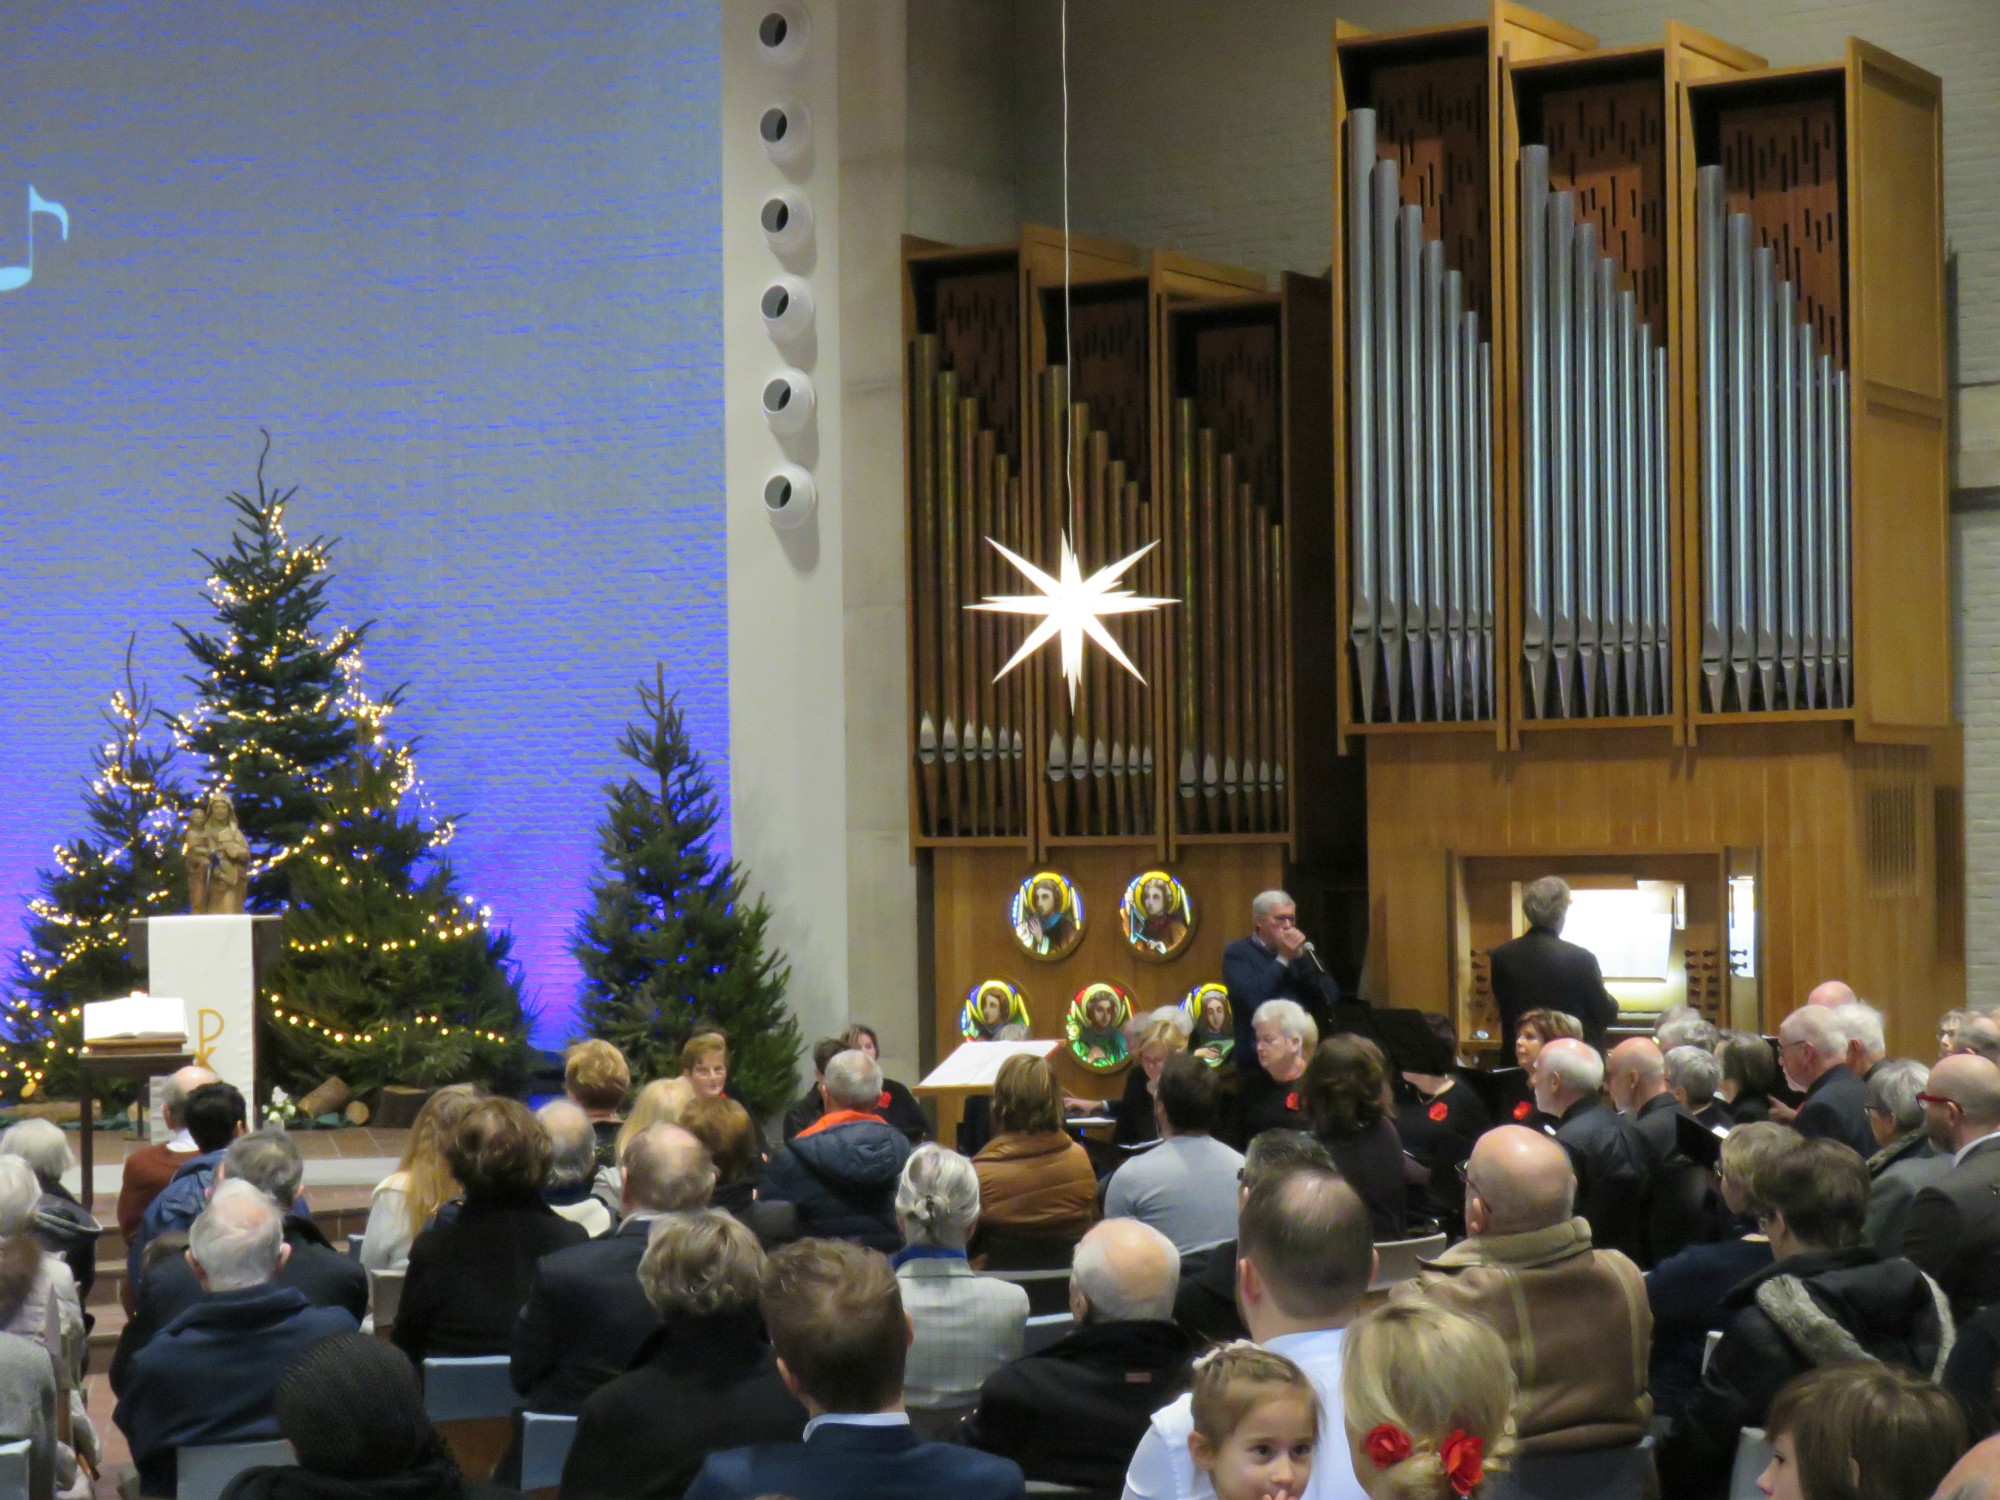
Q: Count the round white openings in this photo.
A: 6